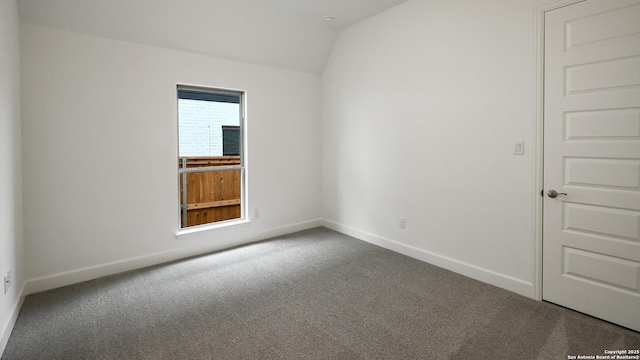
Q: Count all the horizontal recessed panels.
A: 6